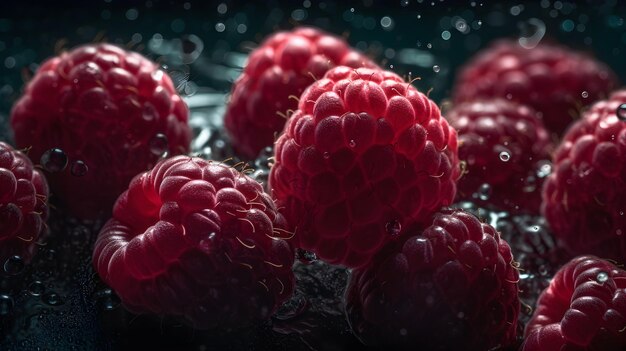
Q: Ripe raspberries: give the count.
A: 10